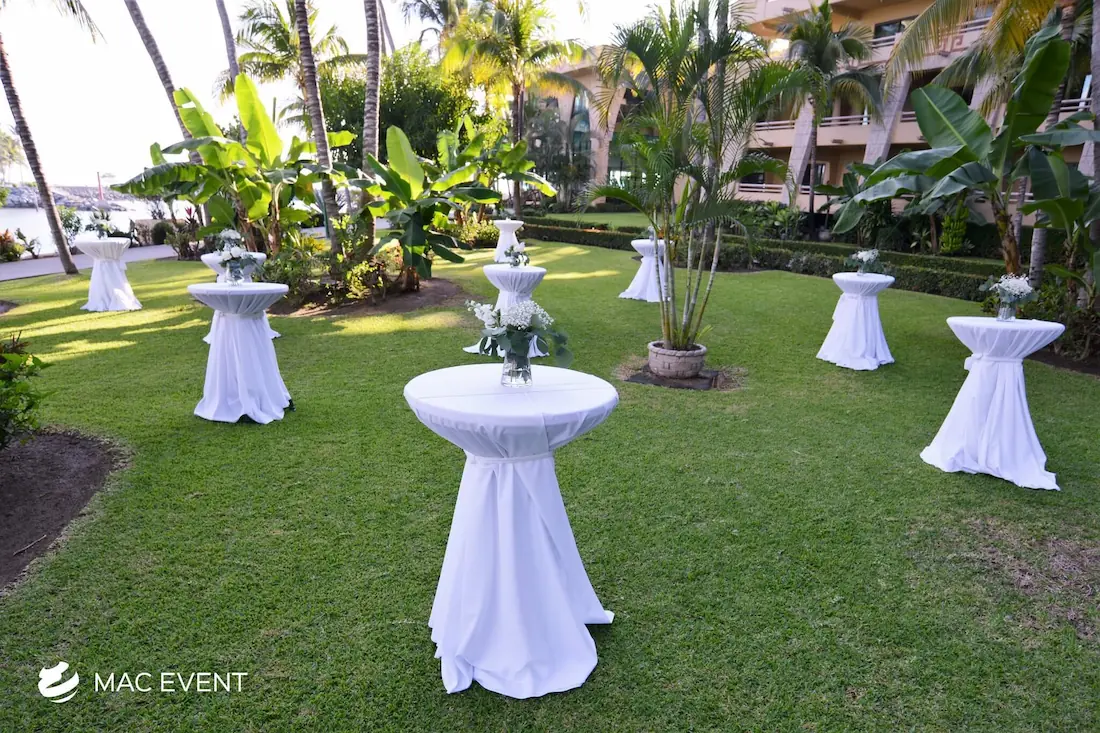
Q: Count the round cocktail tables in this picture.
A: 9